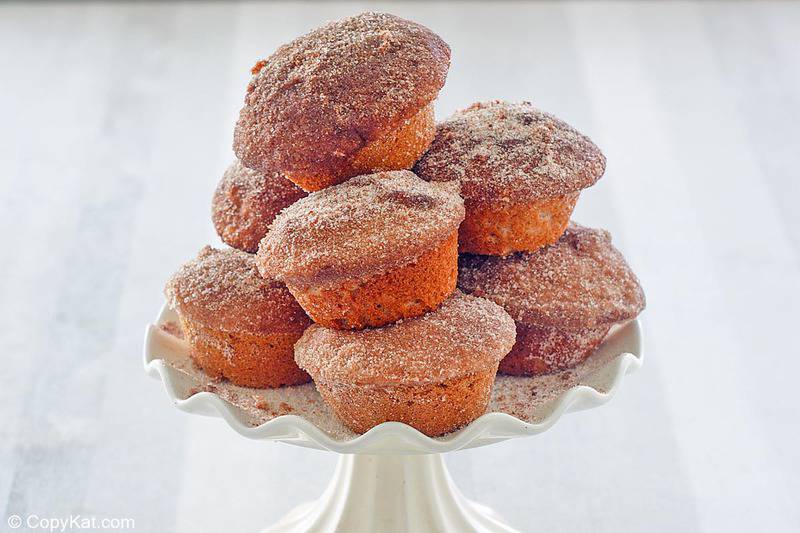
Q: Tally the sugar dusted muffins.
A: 7